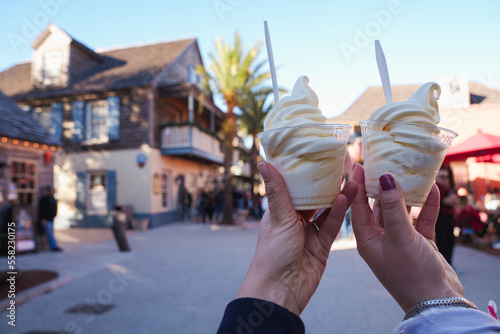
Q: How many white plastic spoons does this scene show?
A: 2